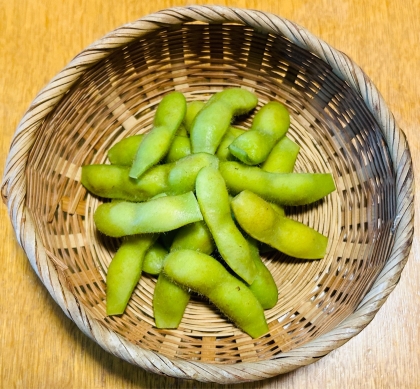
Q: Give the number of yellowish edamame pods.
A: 1